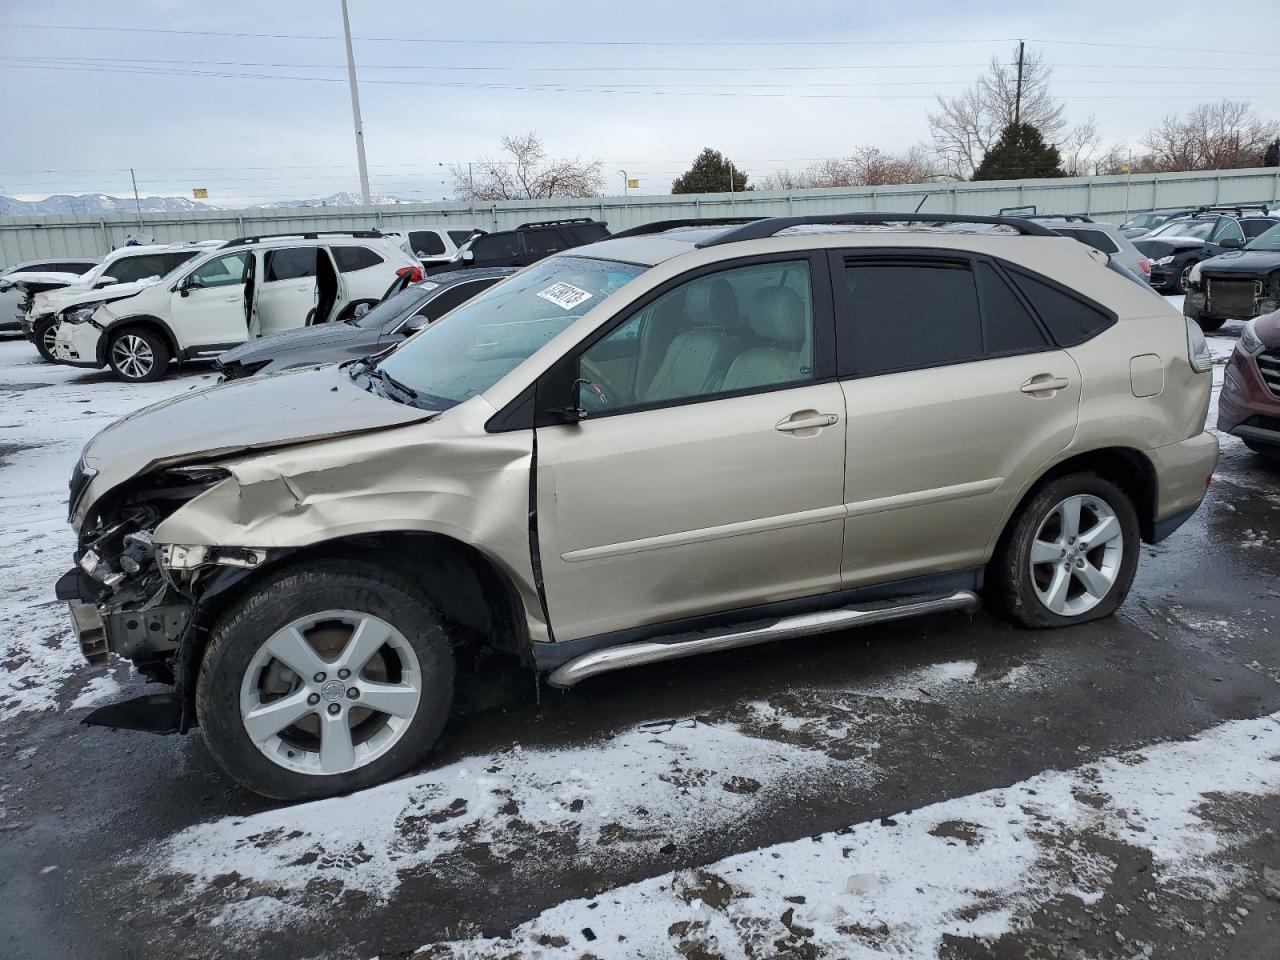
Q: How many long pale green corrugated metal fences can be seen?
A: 1